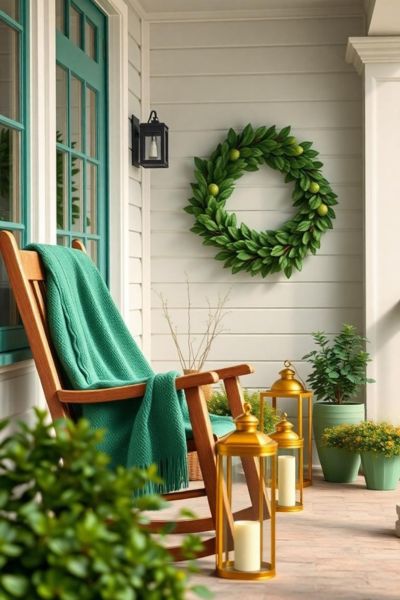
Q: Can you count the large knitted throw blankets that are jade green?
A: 1